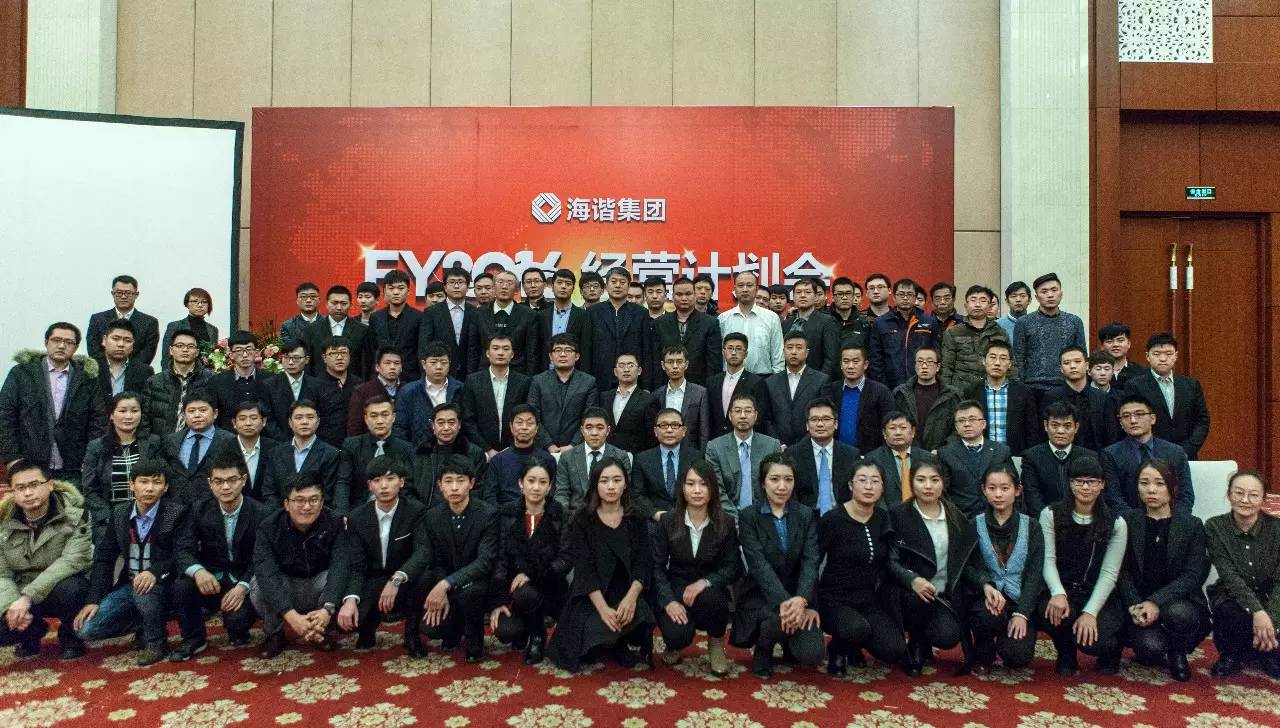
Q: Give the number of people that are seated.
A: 15